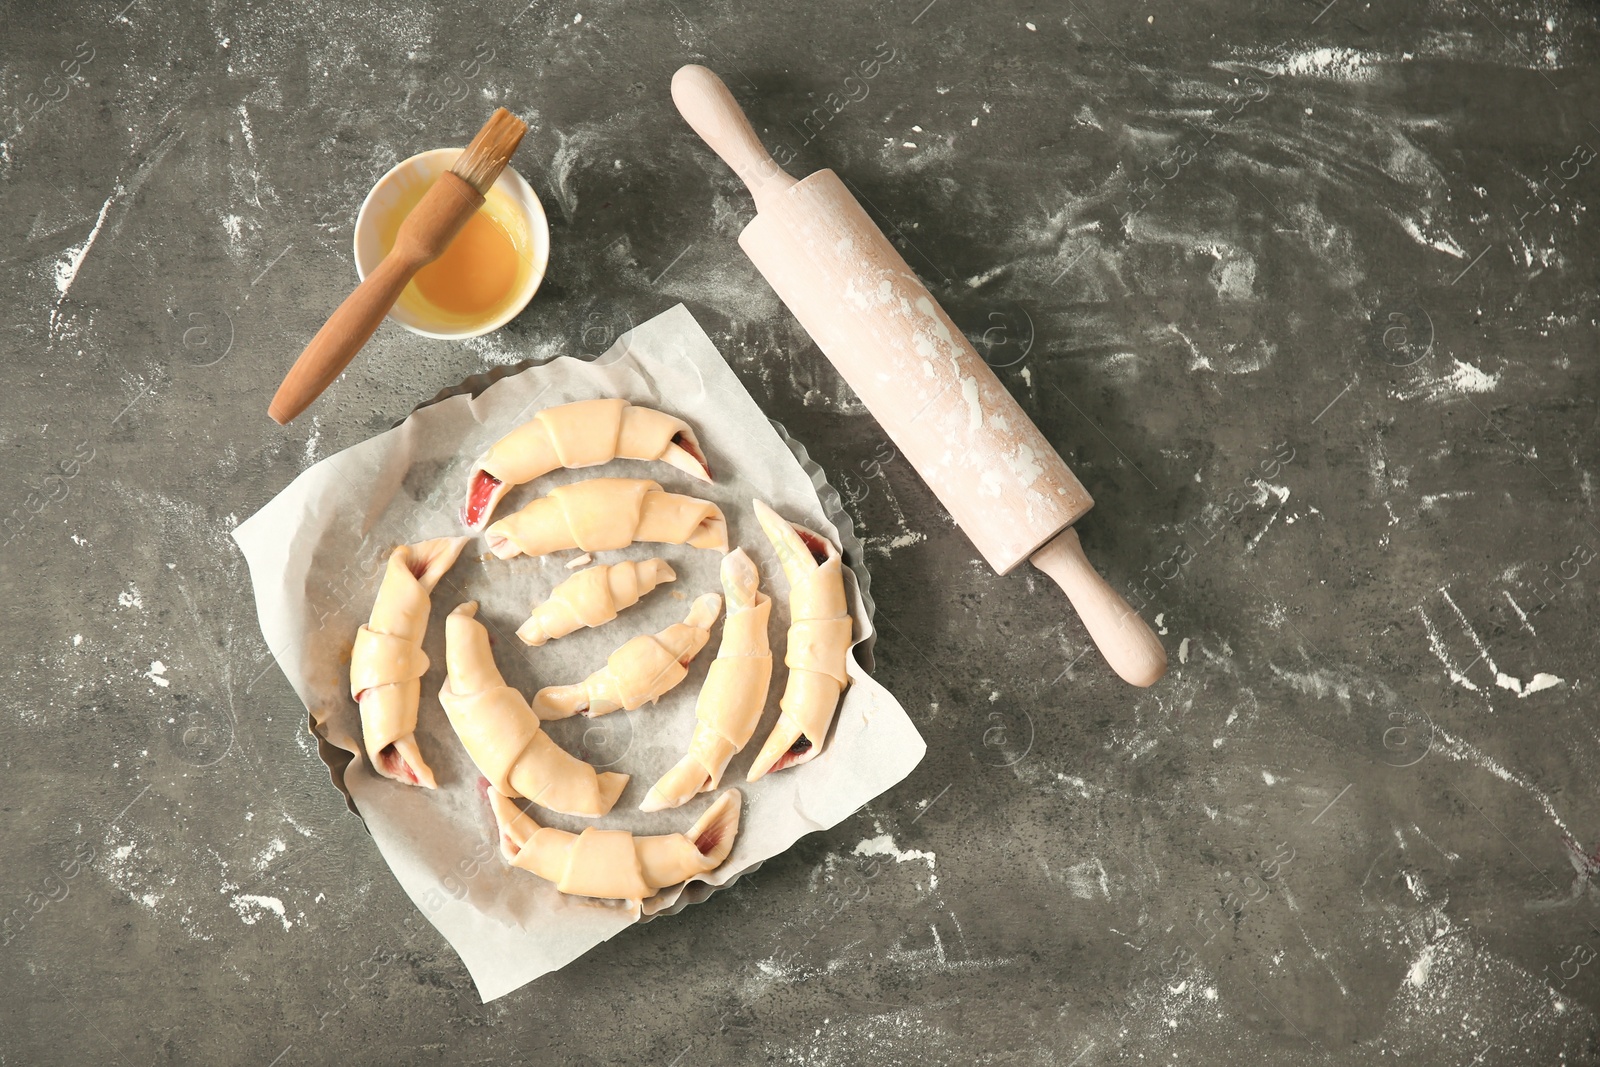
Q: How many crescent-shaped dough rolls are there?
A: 9